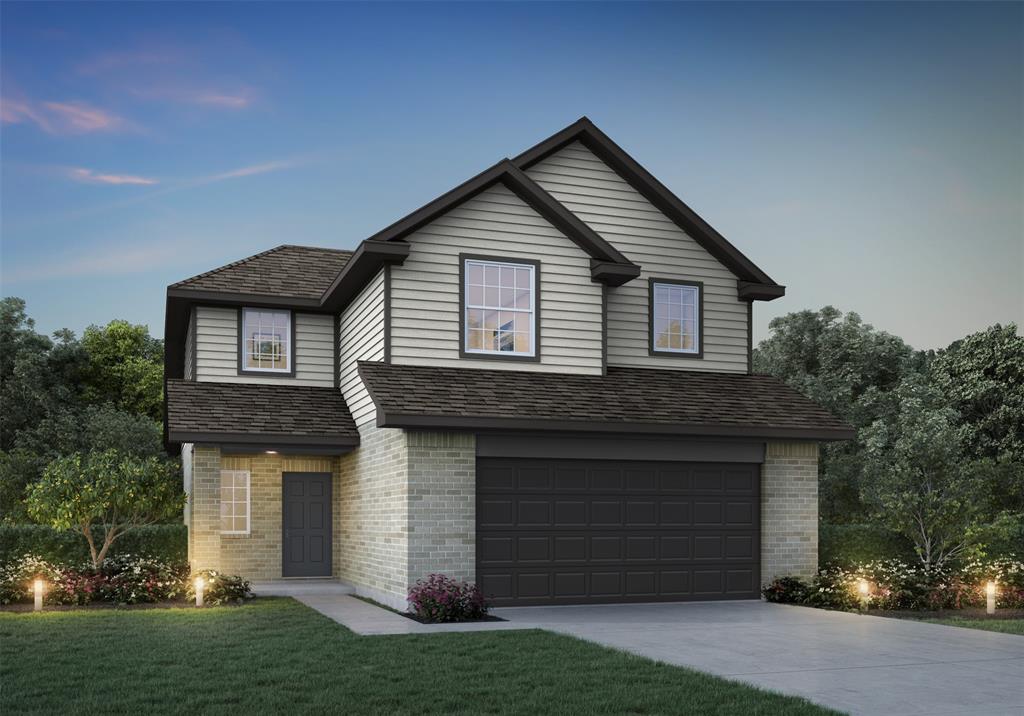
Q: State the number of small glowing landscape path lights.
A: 4